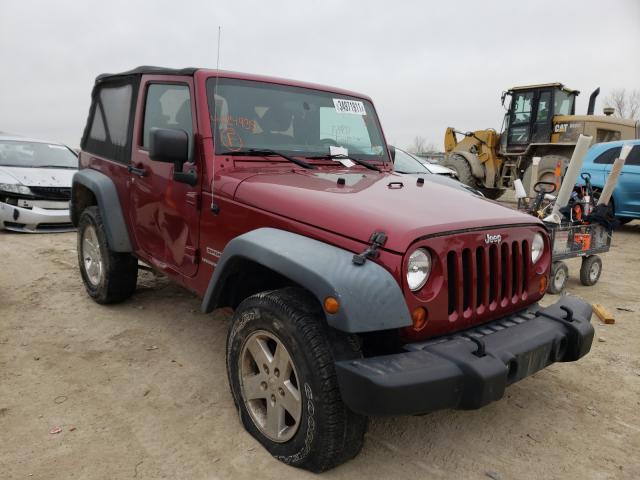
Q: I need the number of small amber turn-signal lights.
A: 3